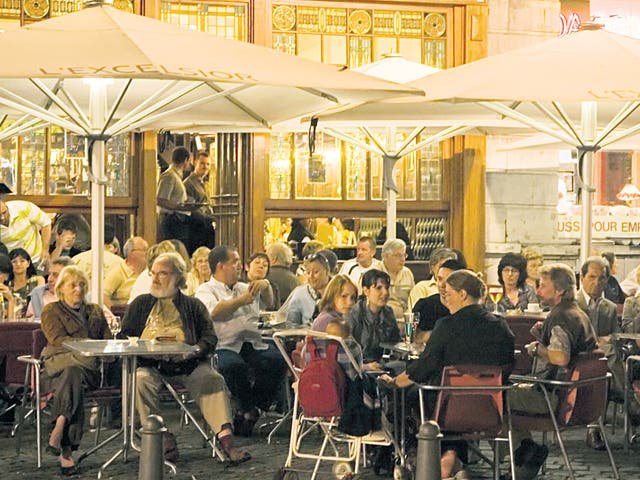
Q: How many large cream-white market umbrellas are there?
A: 3